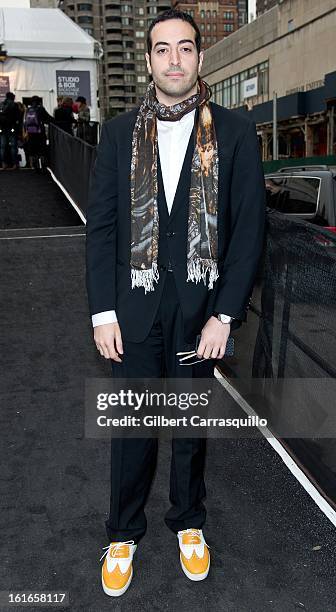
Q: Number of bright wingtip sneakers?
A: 2